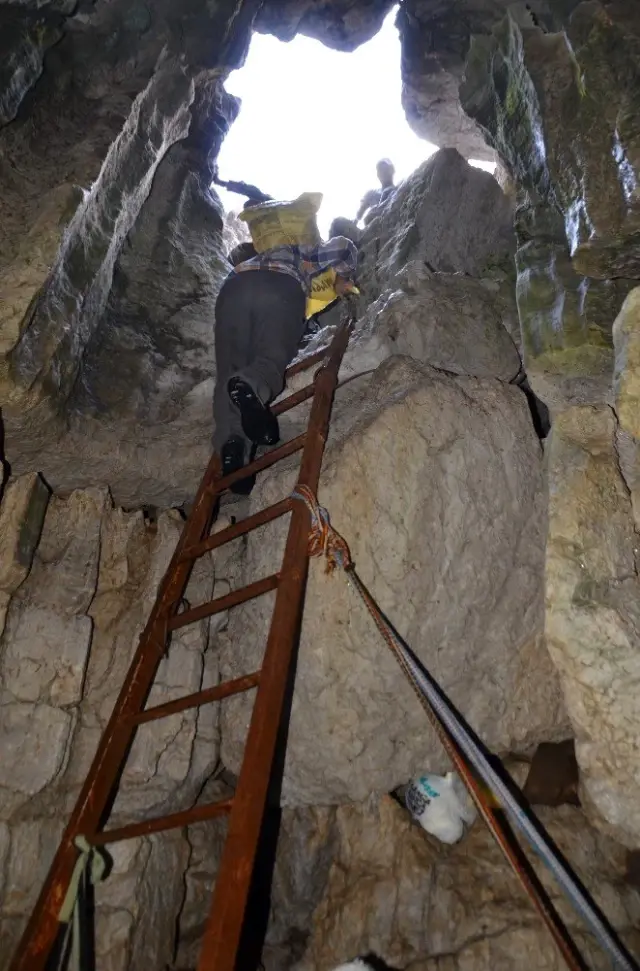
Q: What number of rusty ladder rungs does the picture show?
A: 7